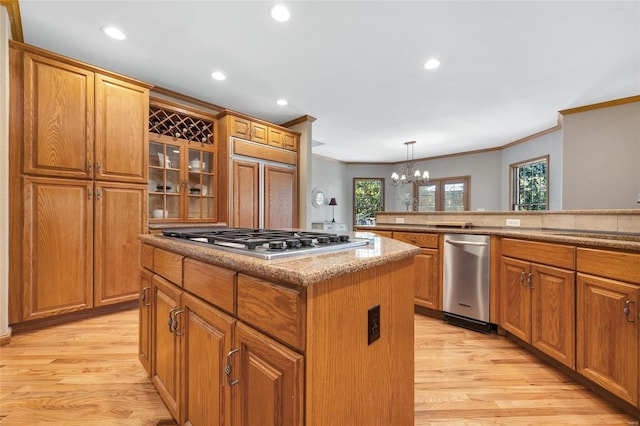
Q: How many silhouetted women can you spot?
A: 0